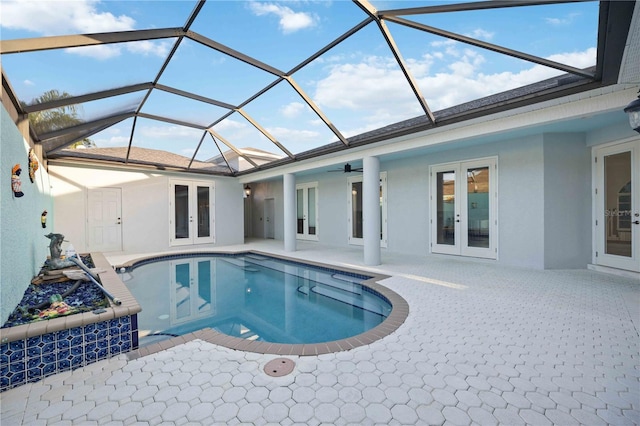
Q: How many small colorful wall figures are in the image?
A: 3